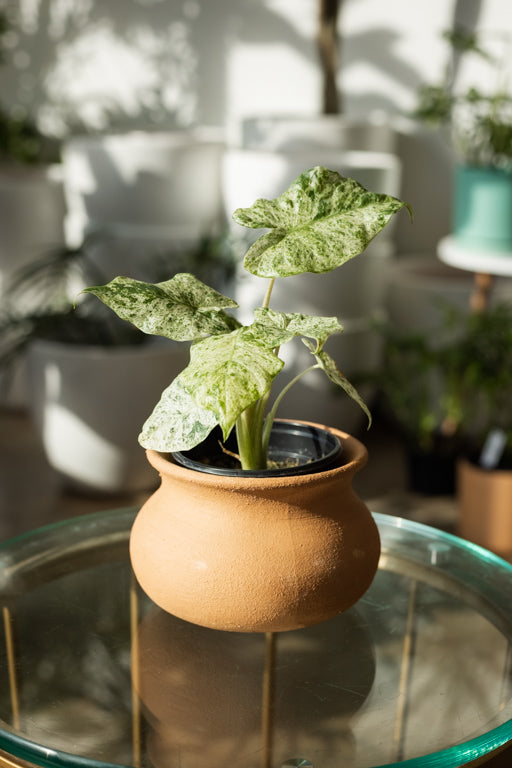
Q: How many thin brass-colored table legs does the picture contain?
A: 4